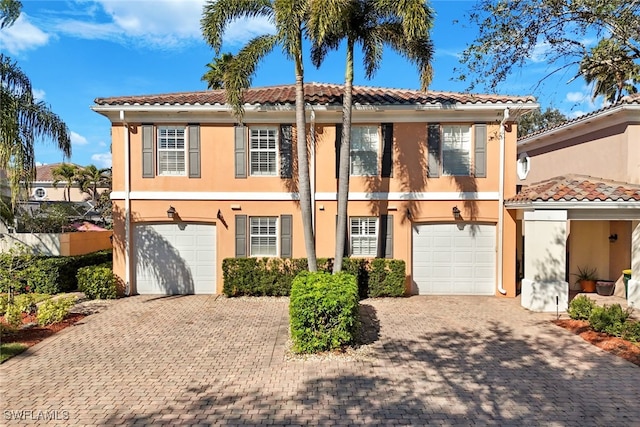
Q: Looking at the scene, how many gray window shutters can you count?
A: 12